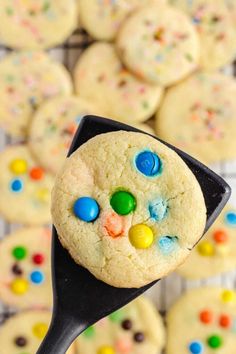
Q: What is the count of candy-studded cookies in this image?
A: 7